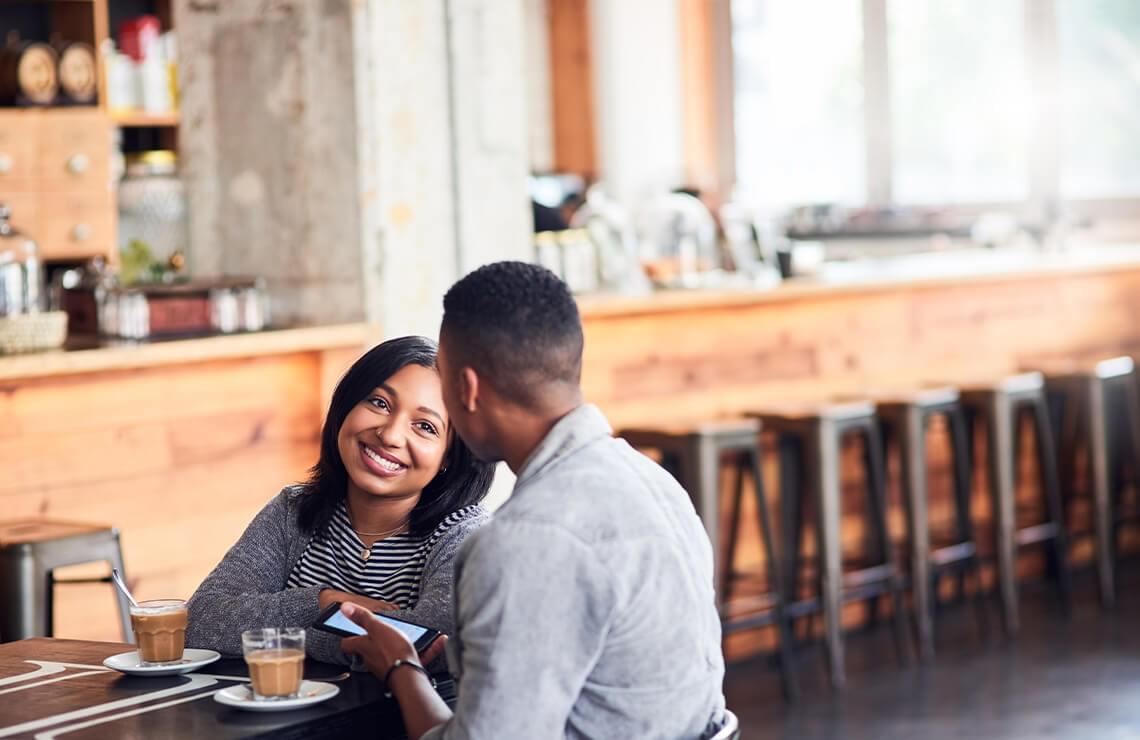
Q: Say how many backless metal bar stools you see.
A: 6